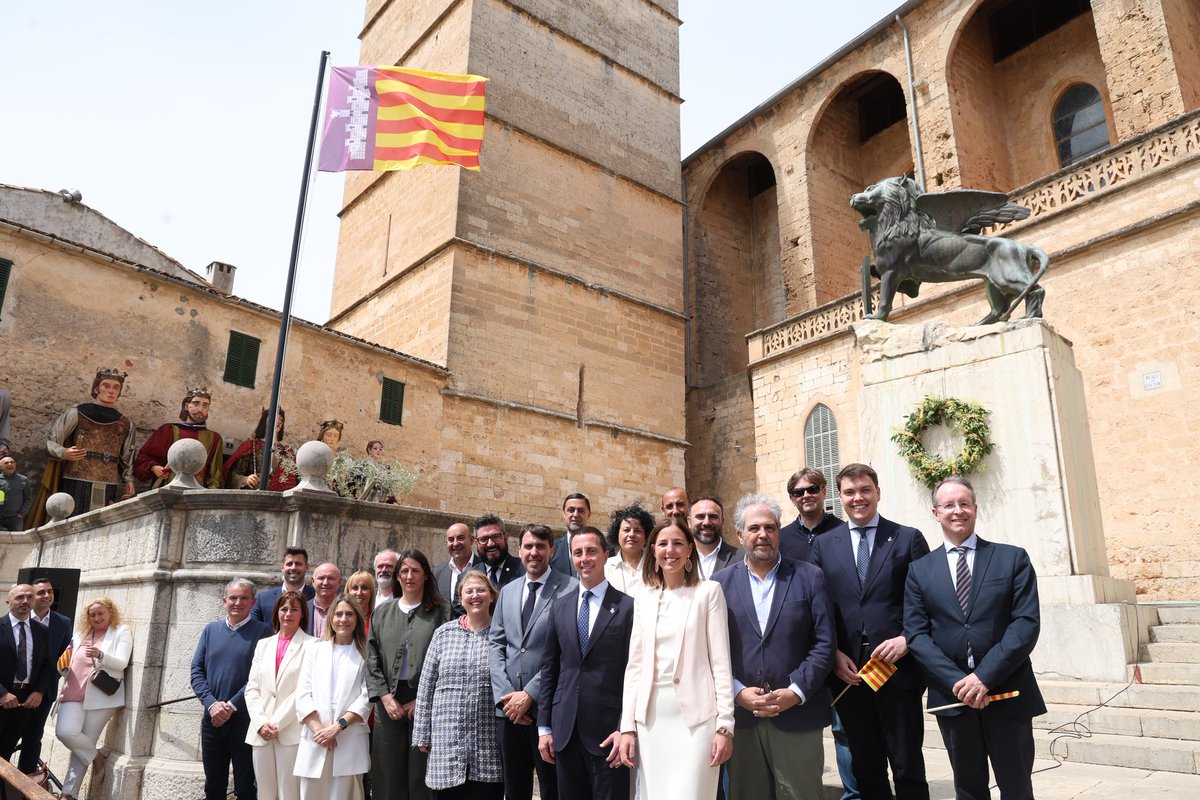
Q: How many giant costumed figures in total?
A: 5